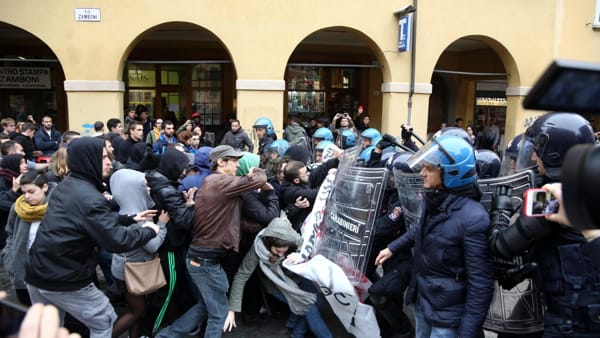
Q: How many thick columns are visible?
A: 4